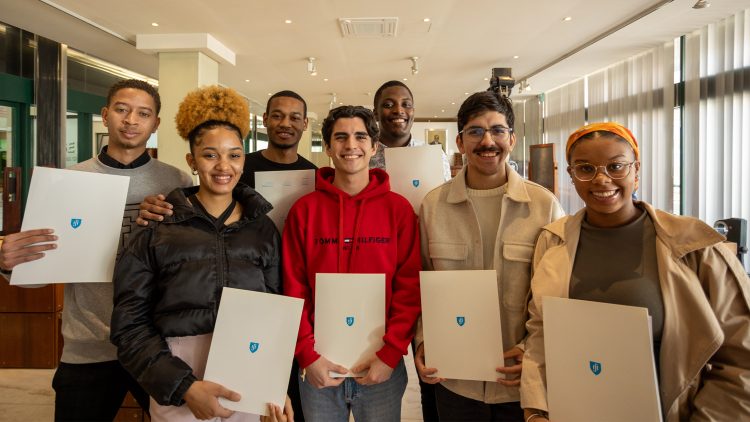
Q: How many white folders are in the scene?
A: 7